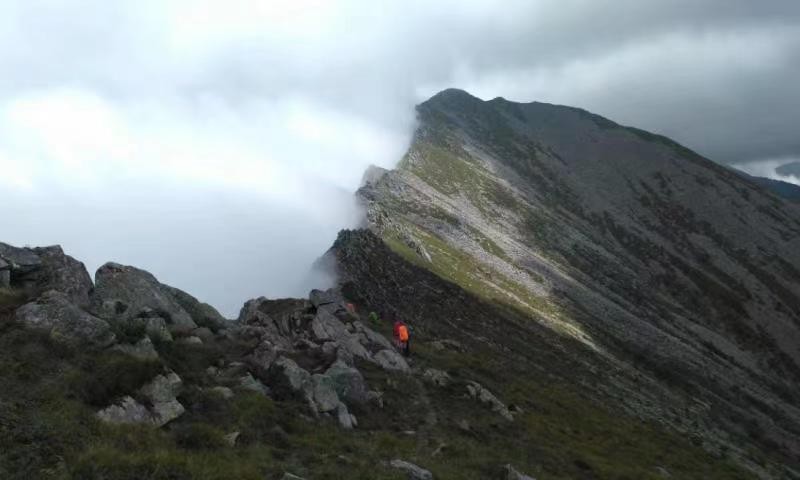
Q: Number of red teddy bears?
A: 0